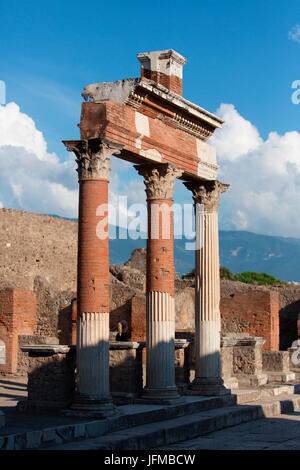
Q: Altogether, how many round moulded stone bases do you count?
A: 3